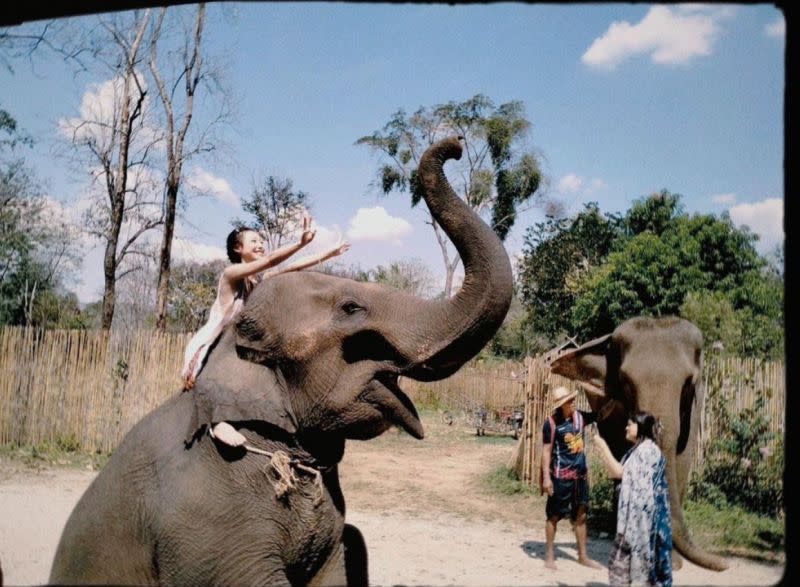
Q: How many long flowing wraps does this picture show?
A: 1